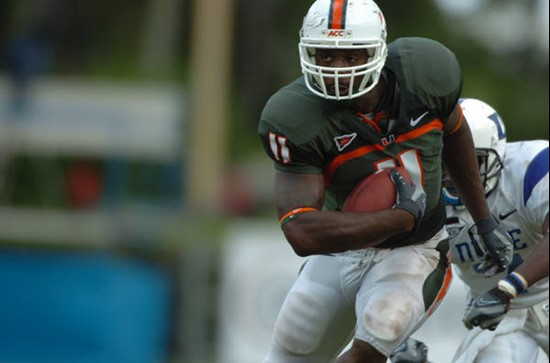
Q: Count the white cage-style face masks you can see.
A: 1